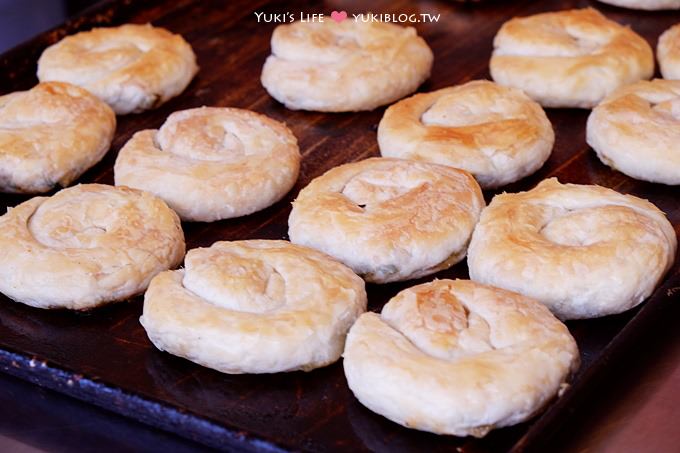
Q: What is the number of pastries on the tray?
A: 14